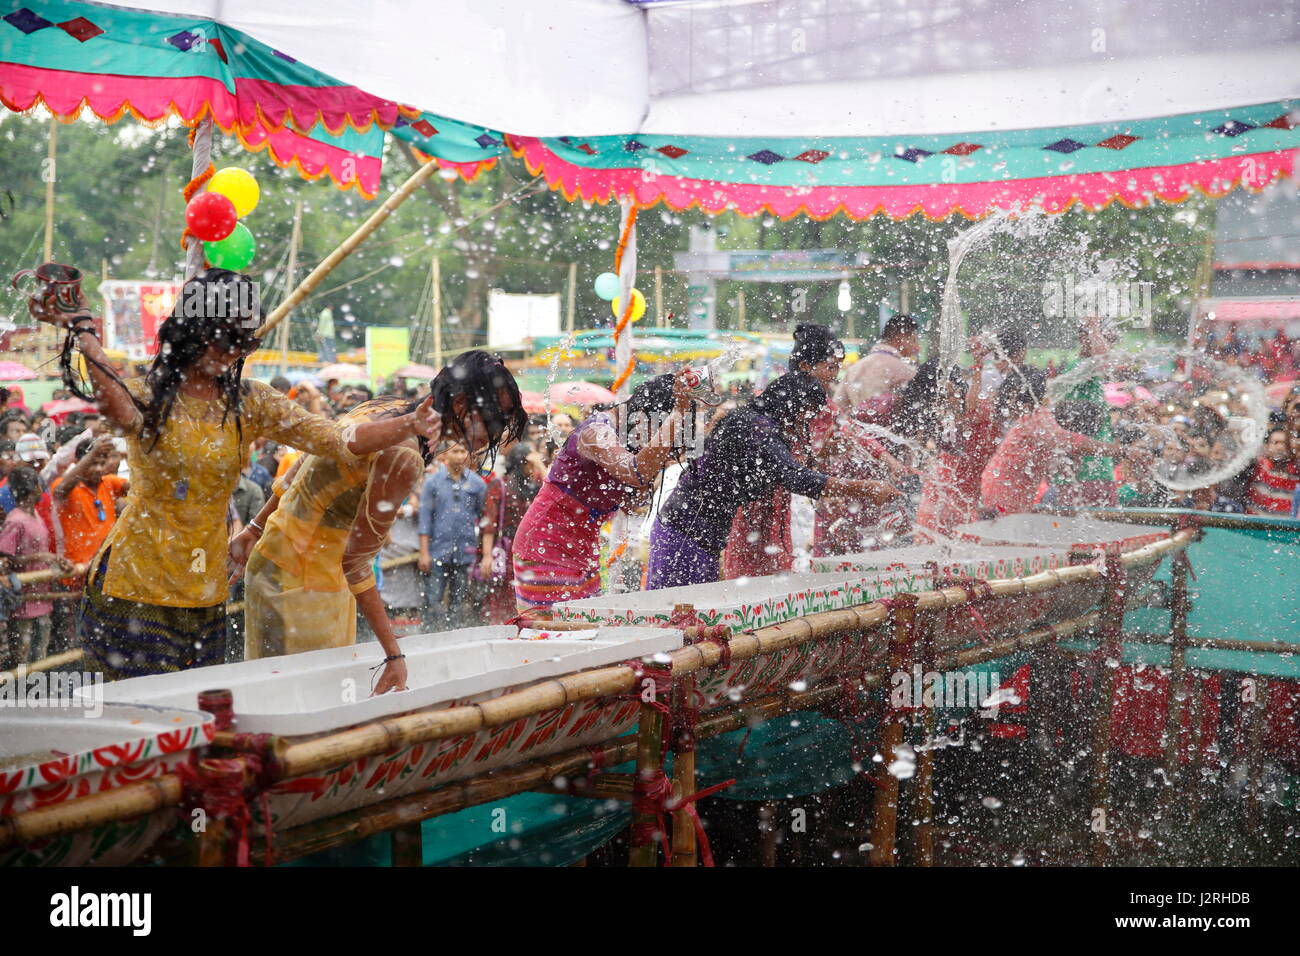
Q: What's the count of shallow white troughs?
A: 5